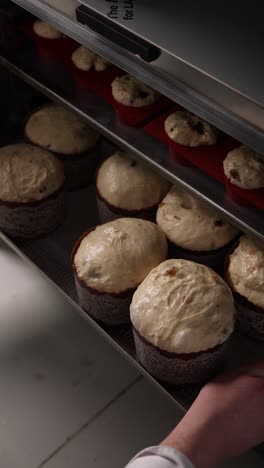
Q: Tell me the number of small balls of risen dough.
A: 5